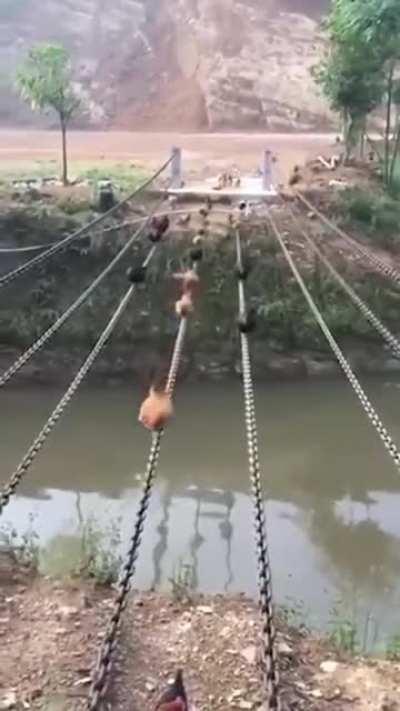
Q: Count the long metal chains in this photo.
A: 8